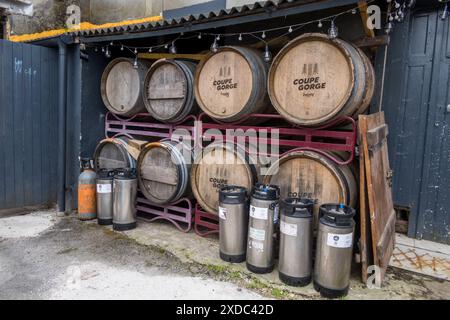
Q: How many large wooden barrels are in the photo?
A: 8